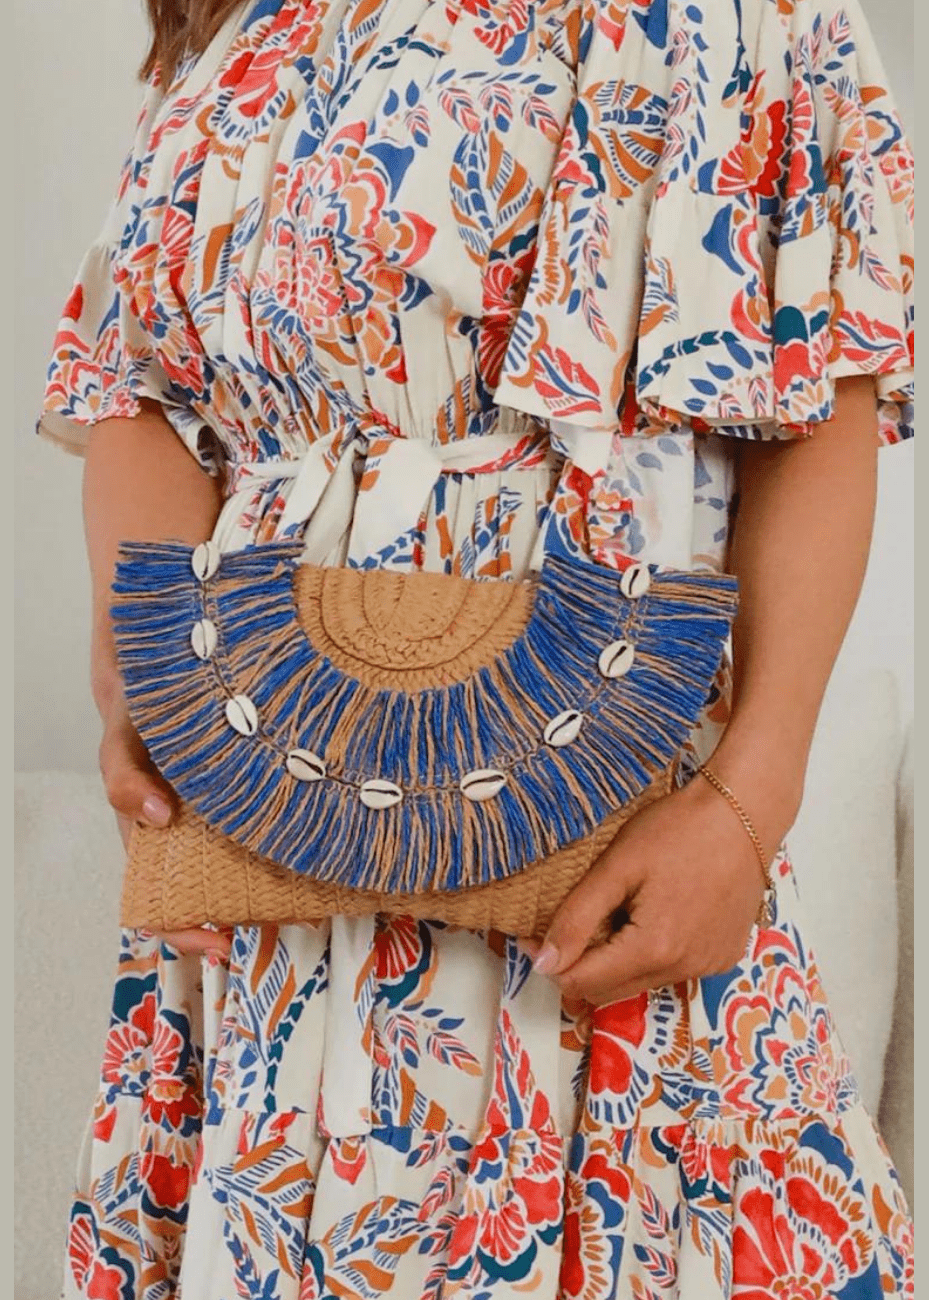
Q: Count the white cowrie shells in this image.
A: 9